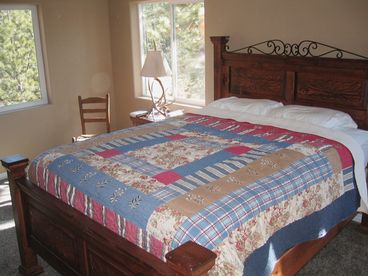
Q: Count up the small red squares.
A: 4